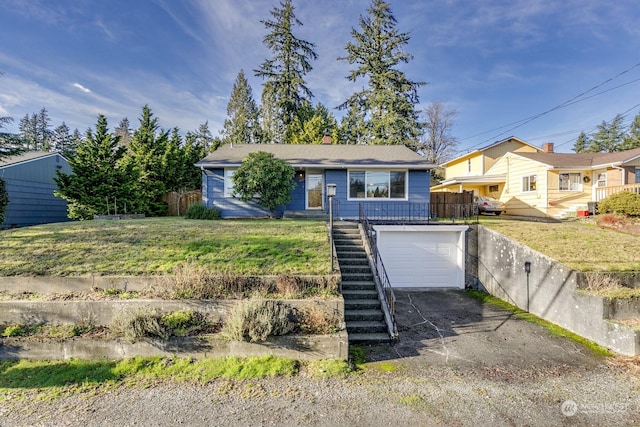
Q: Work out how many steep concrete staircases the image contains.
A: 1